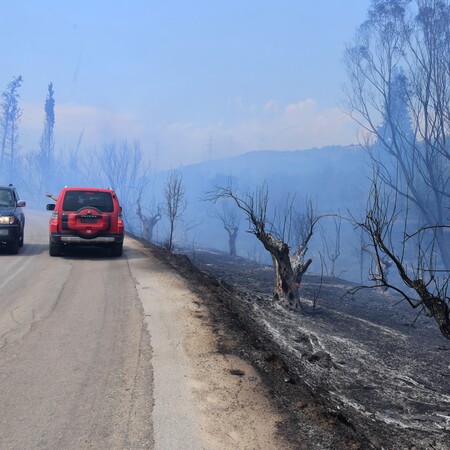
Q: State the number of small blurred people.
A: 0